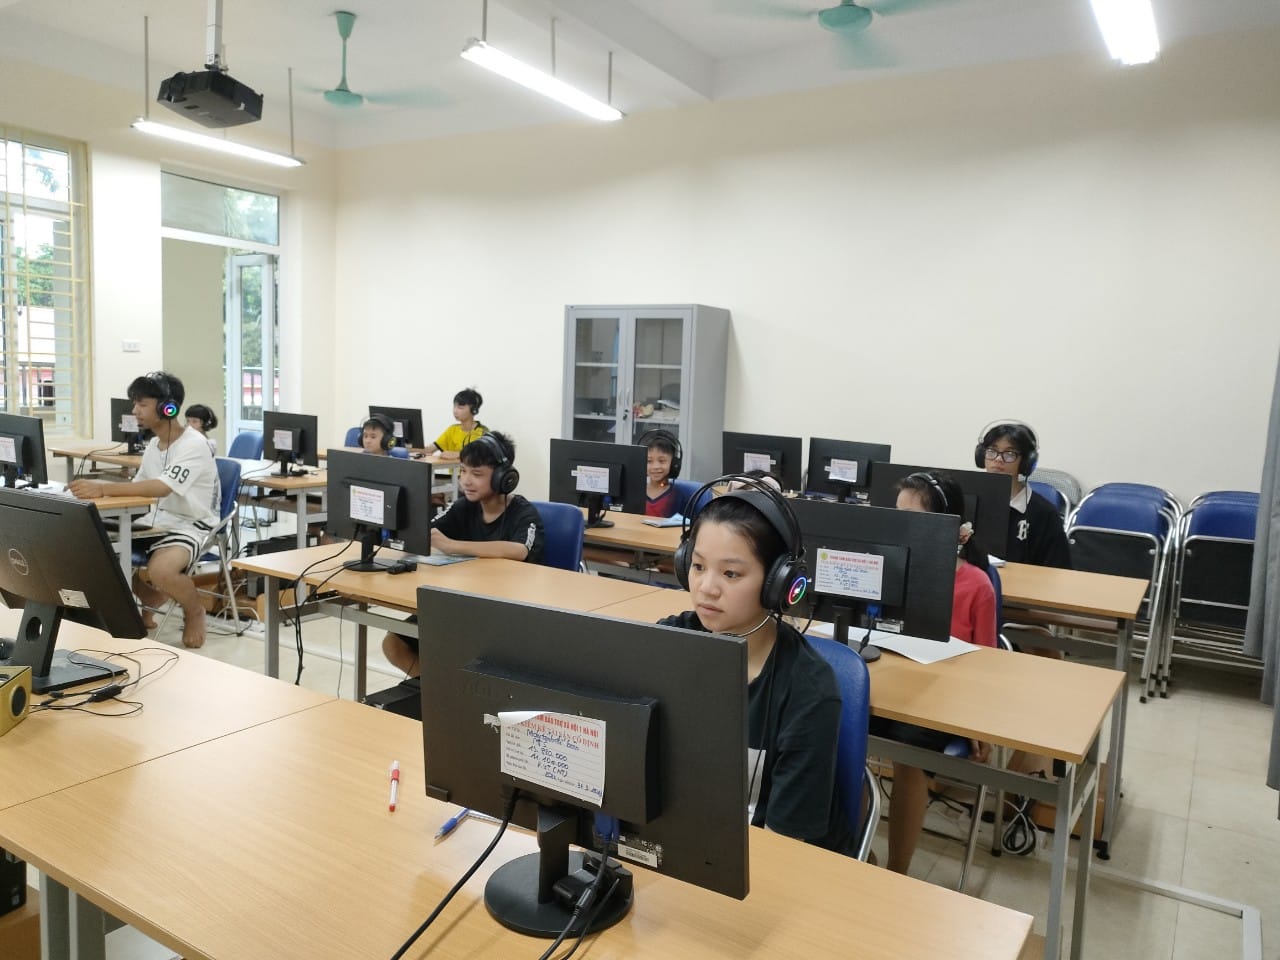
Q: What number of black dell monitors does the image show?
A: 1